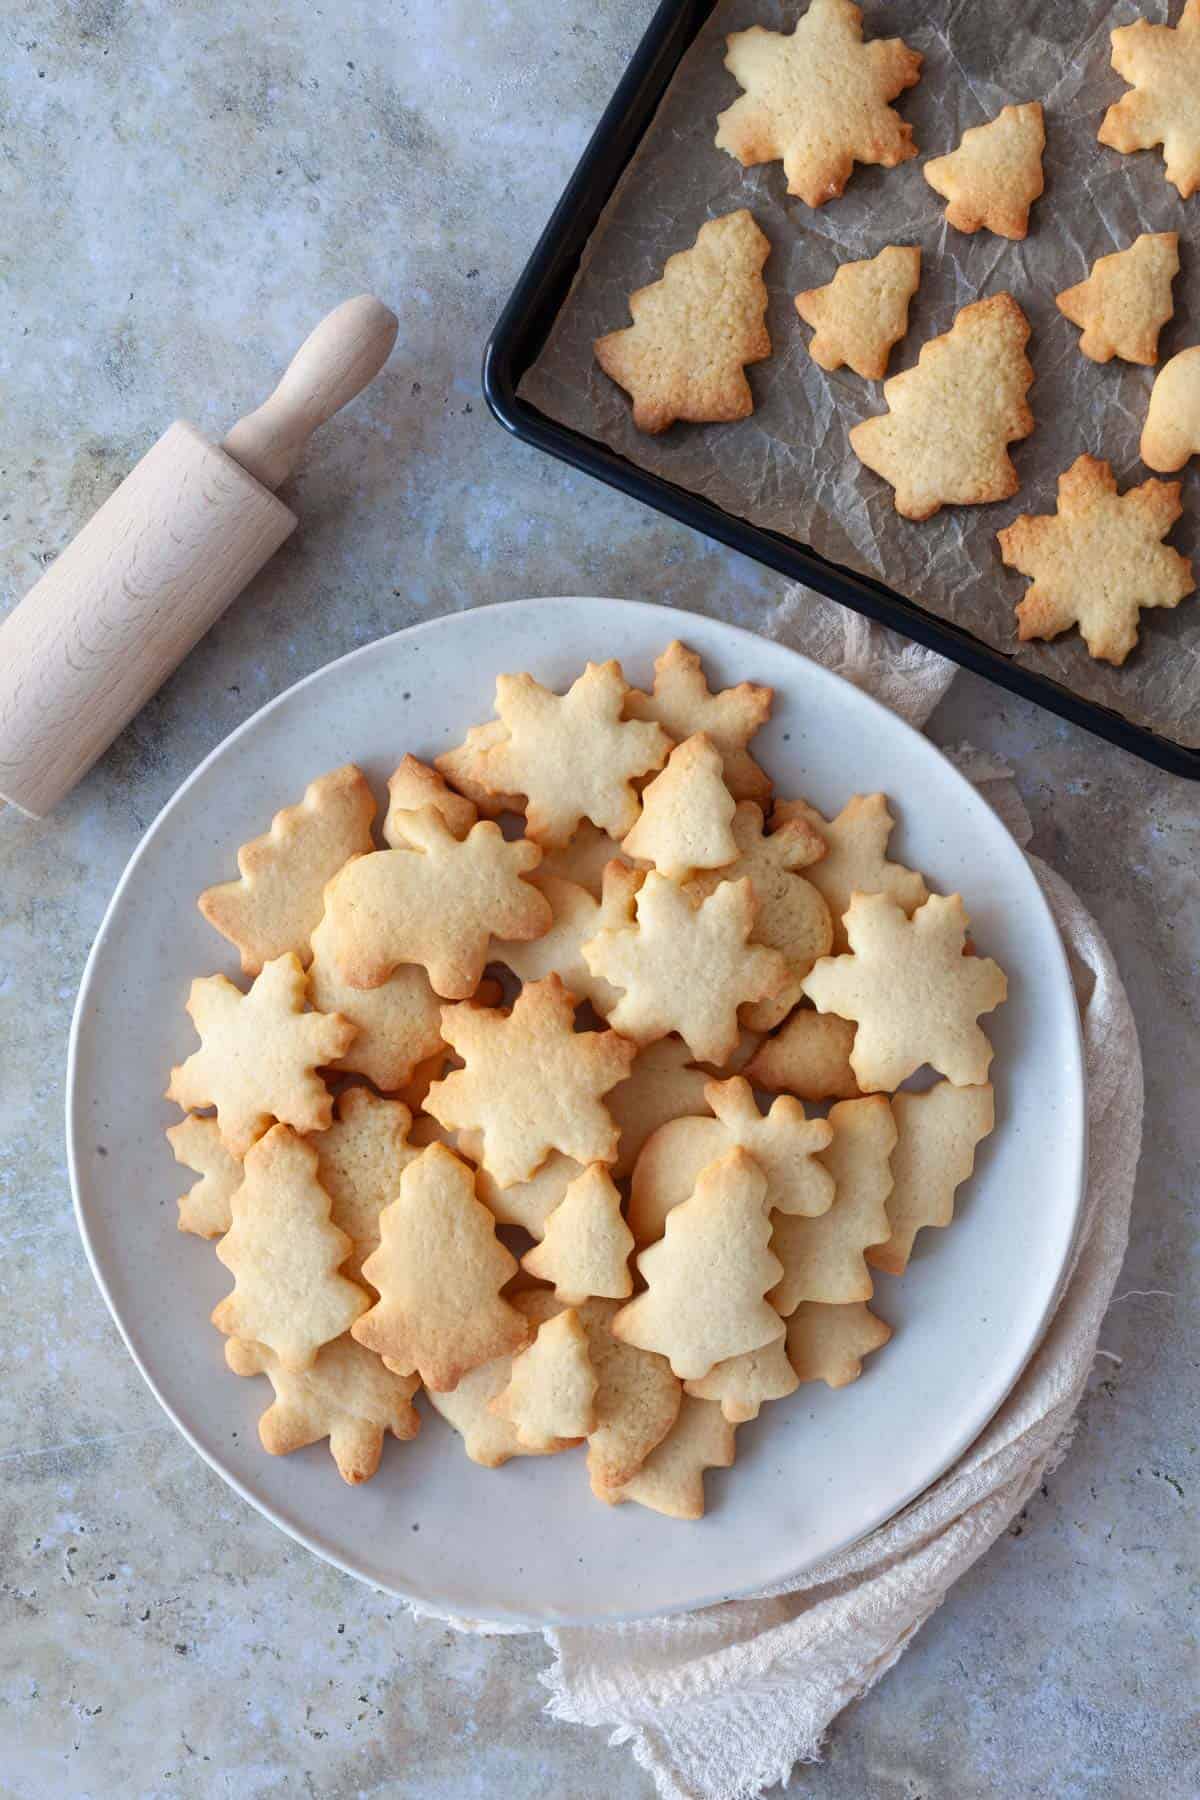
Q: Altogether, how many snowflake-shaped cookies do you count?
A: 11